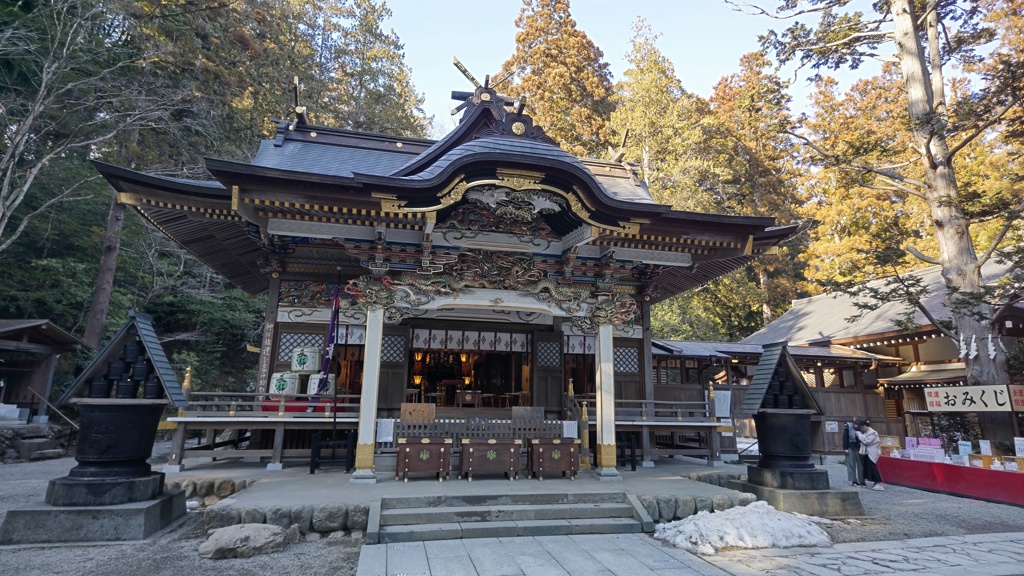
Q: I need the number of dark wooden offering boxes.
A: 3